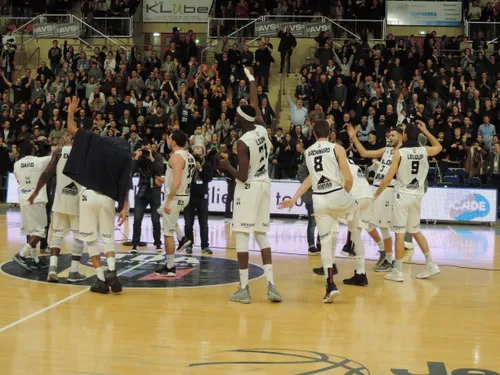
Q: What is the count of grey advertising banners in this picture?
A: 5